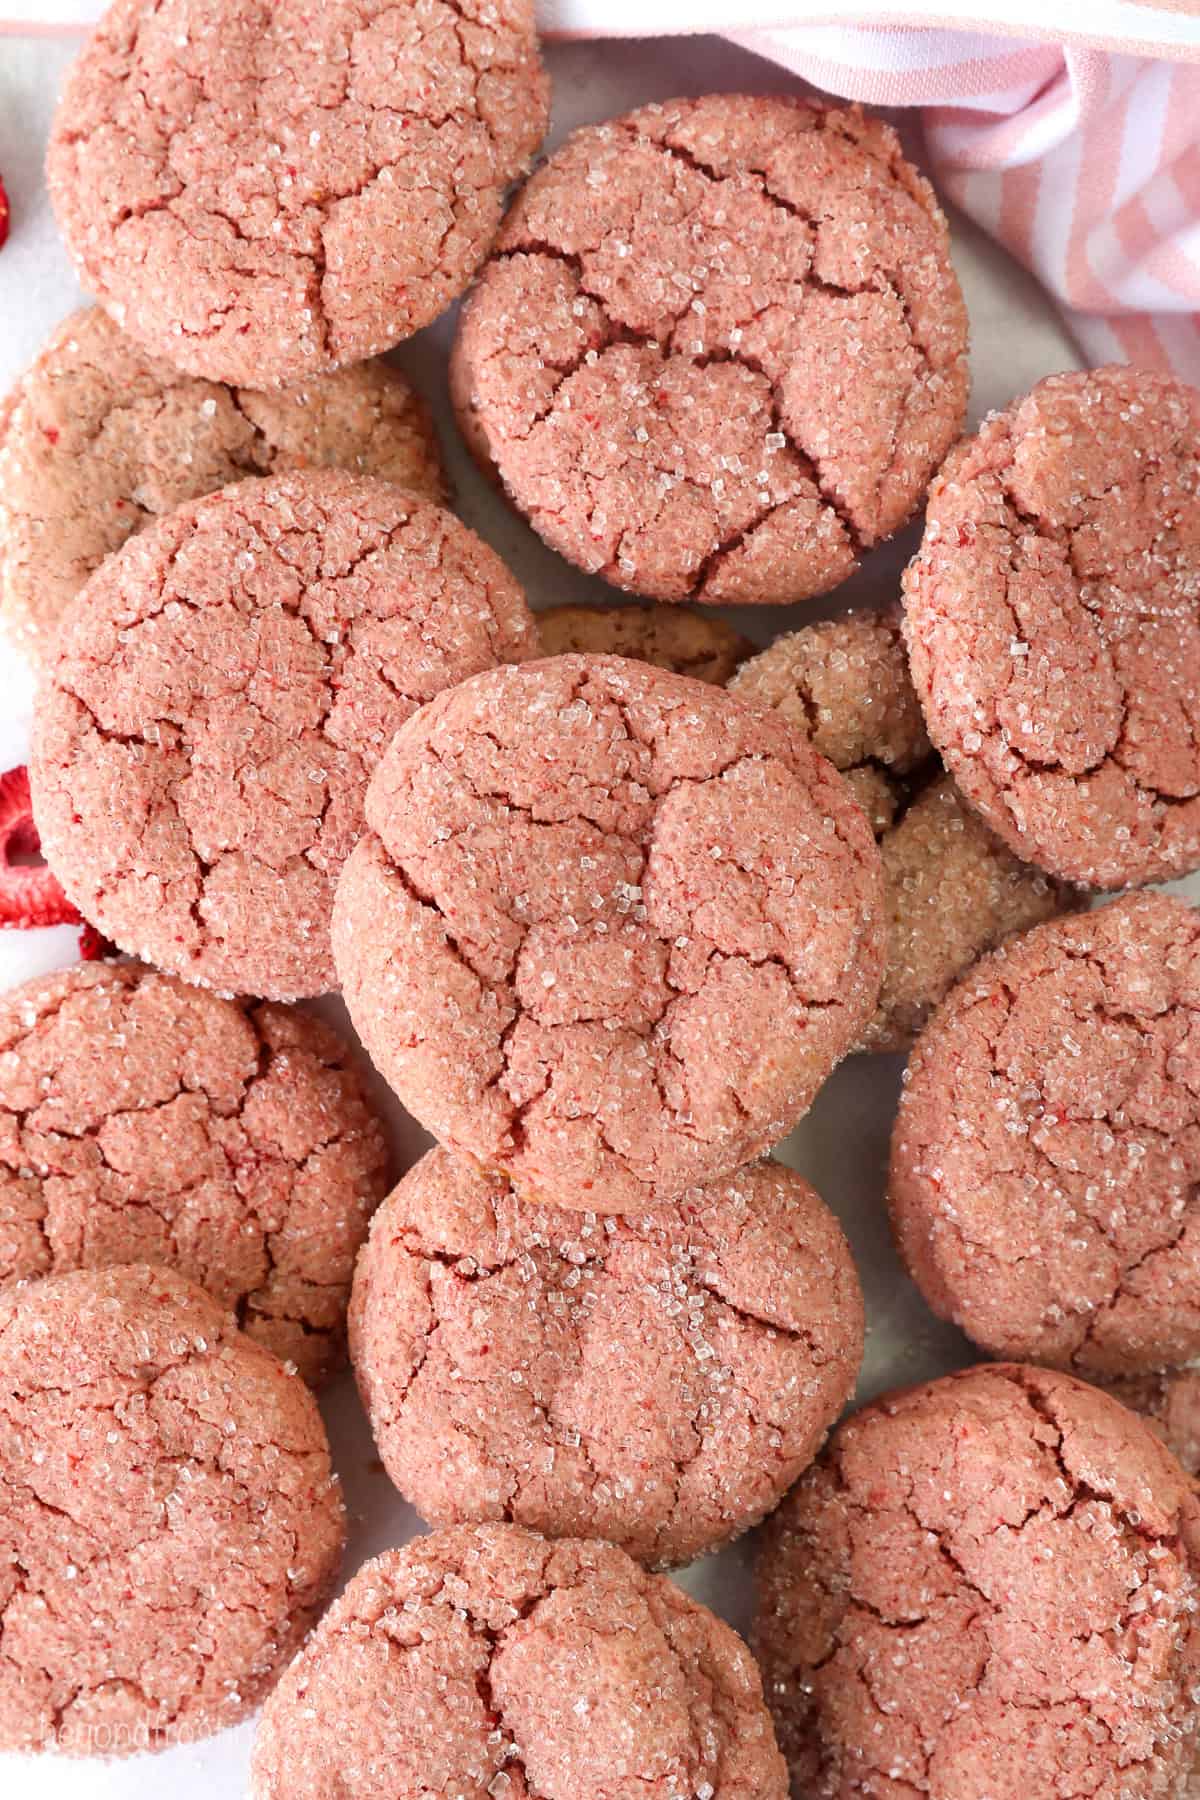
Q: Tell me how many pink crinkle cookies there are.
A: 11